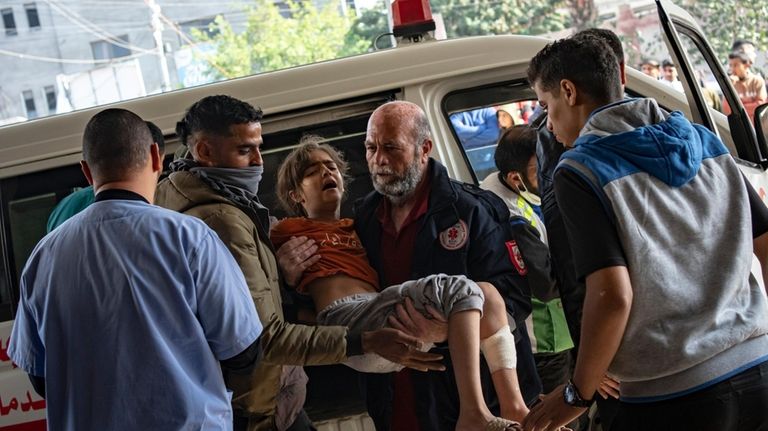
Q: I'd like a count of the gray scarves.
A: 1